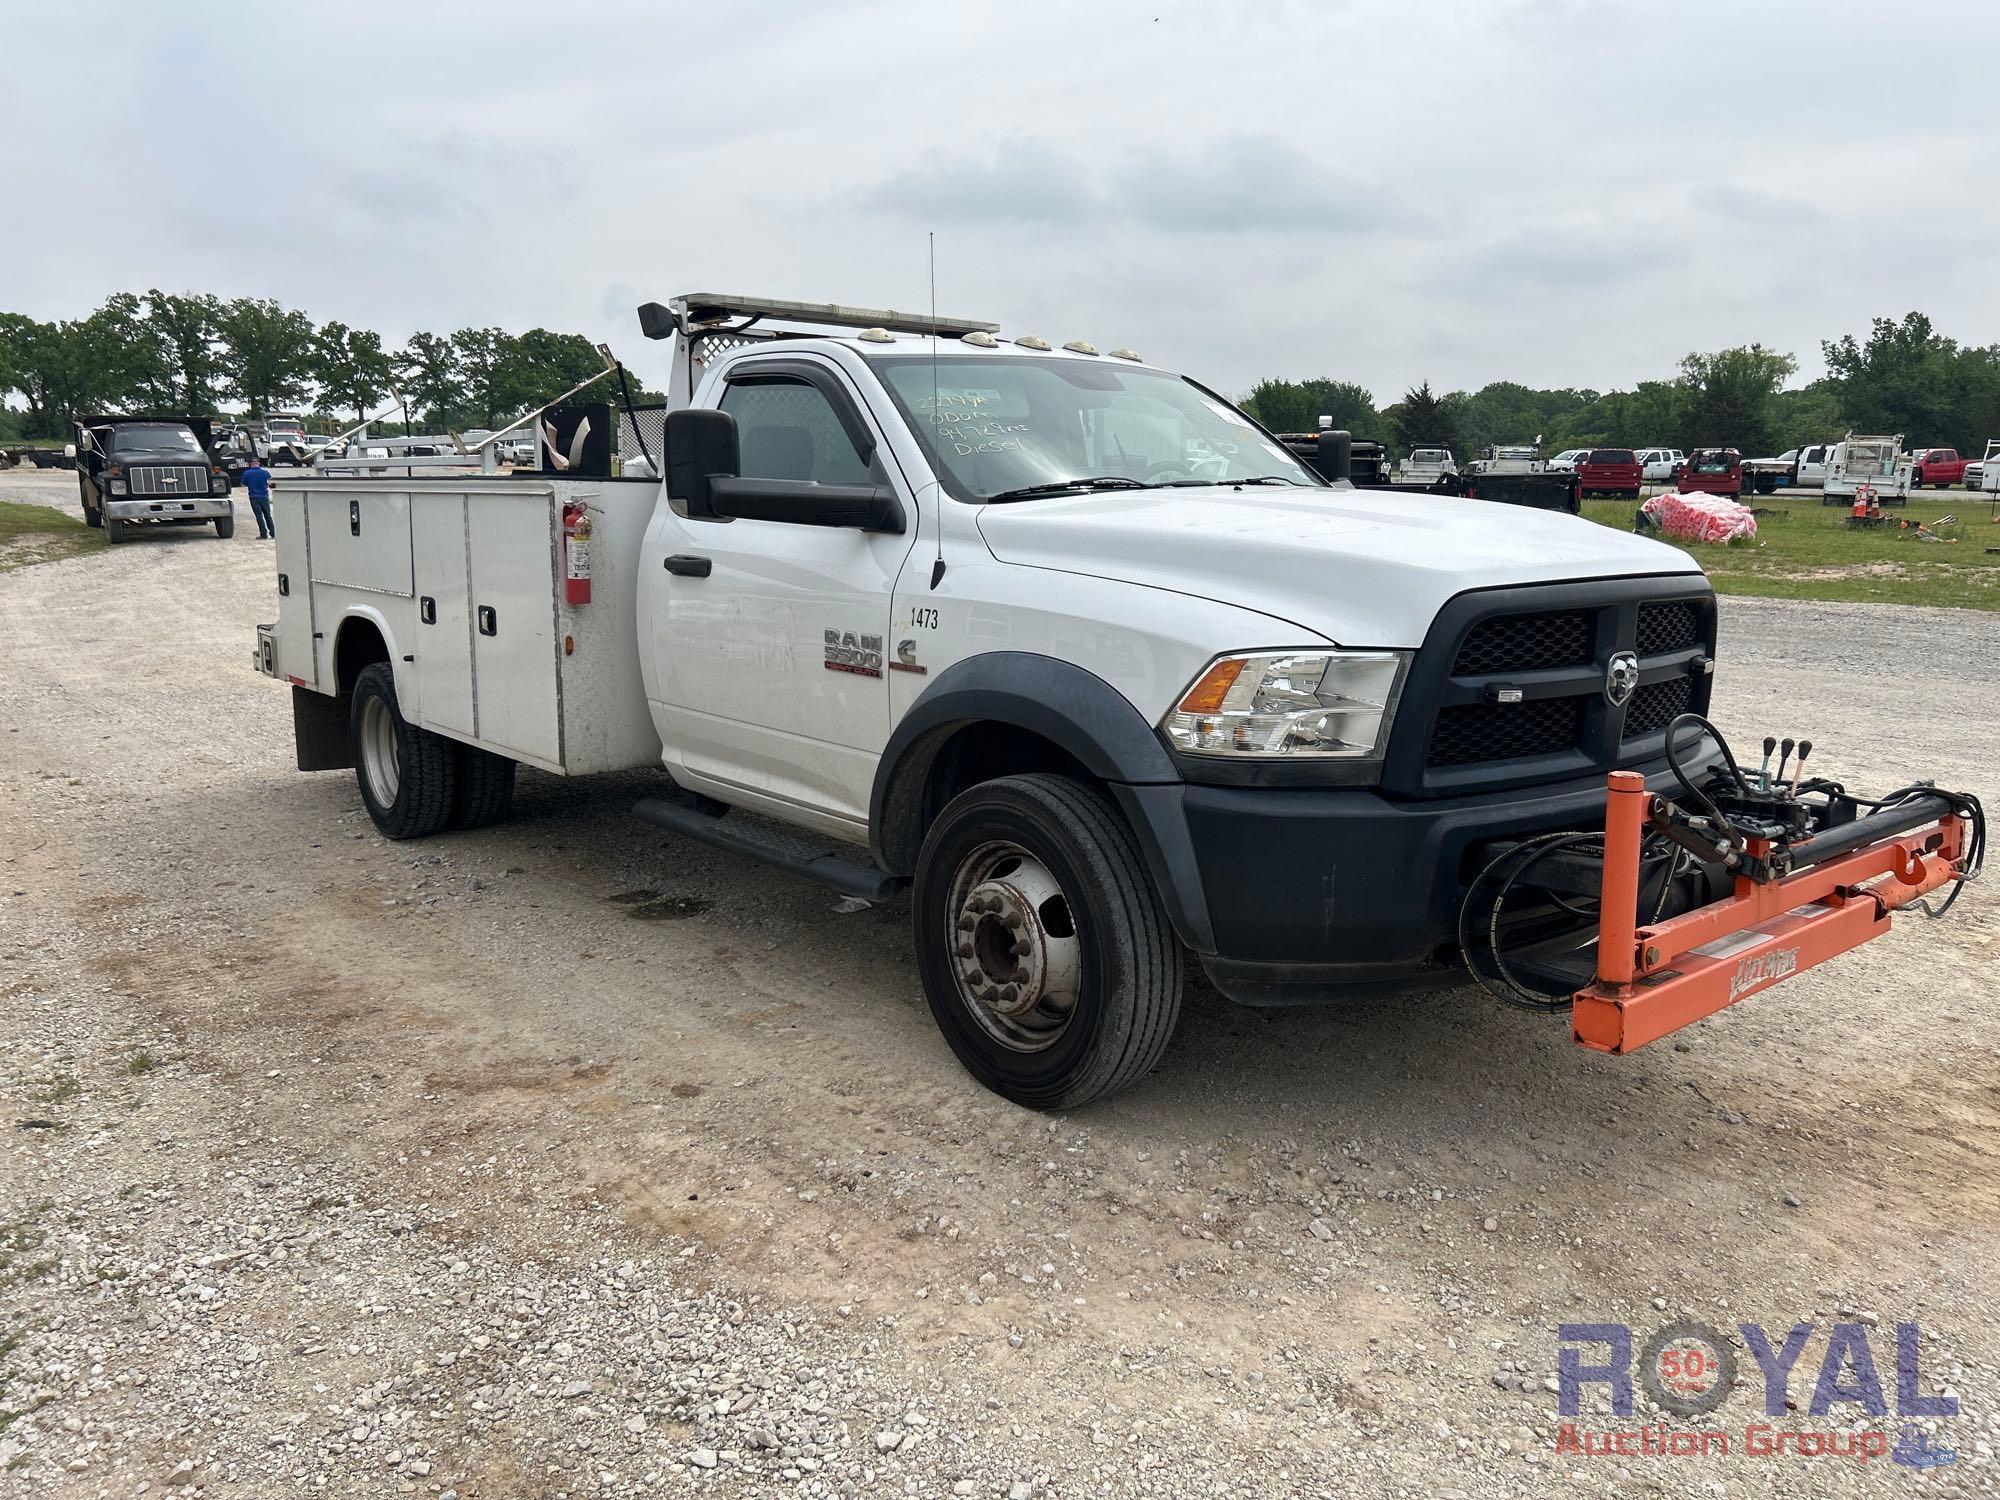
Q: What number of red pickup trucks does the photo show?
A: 3